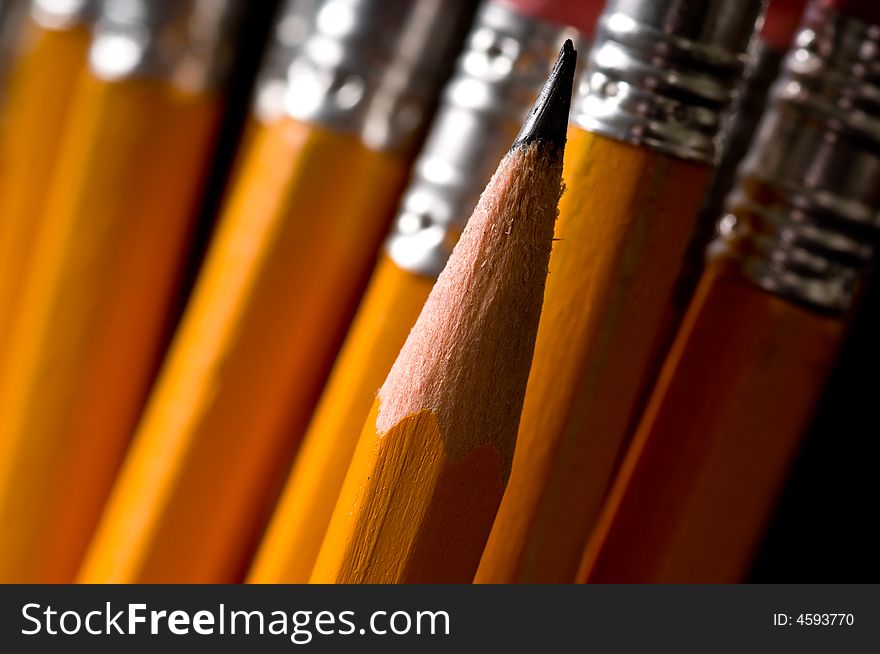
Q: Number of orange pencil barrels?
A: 7